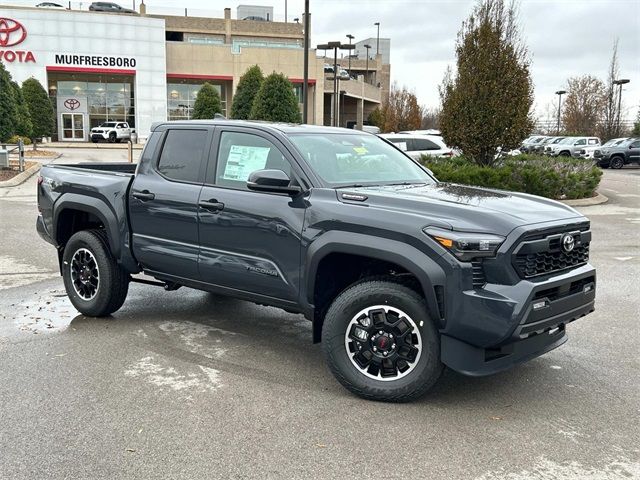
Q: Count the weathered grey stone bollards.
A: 0